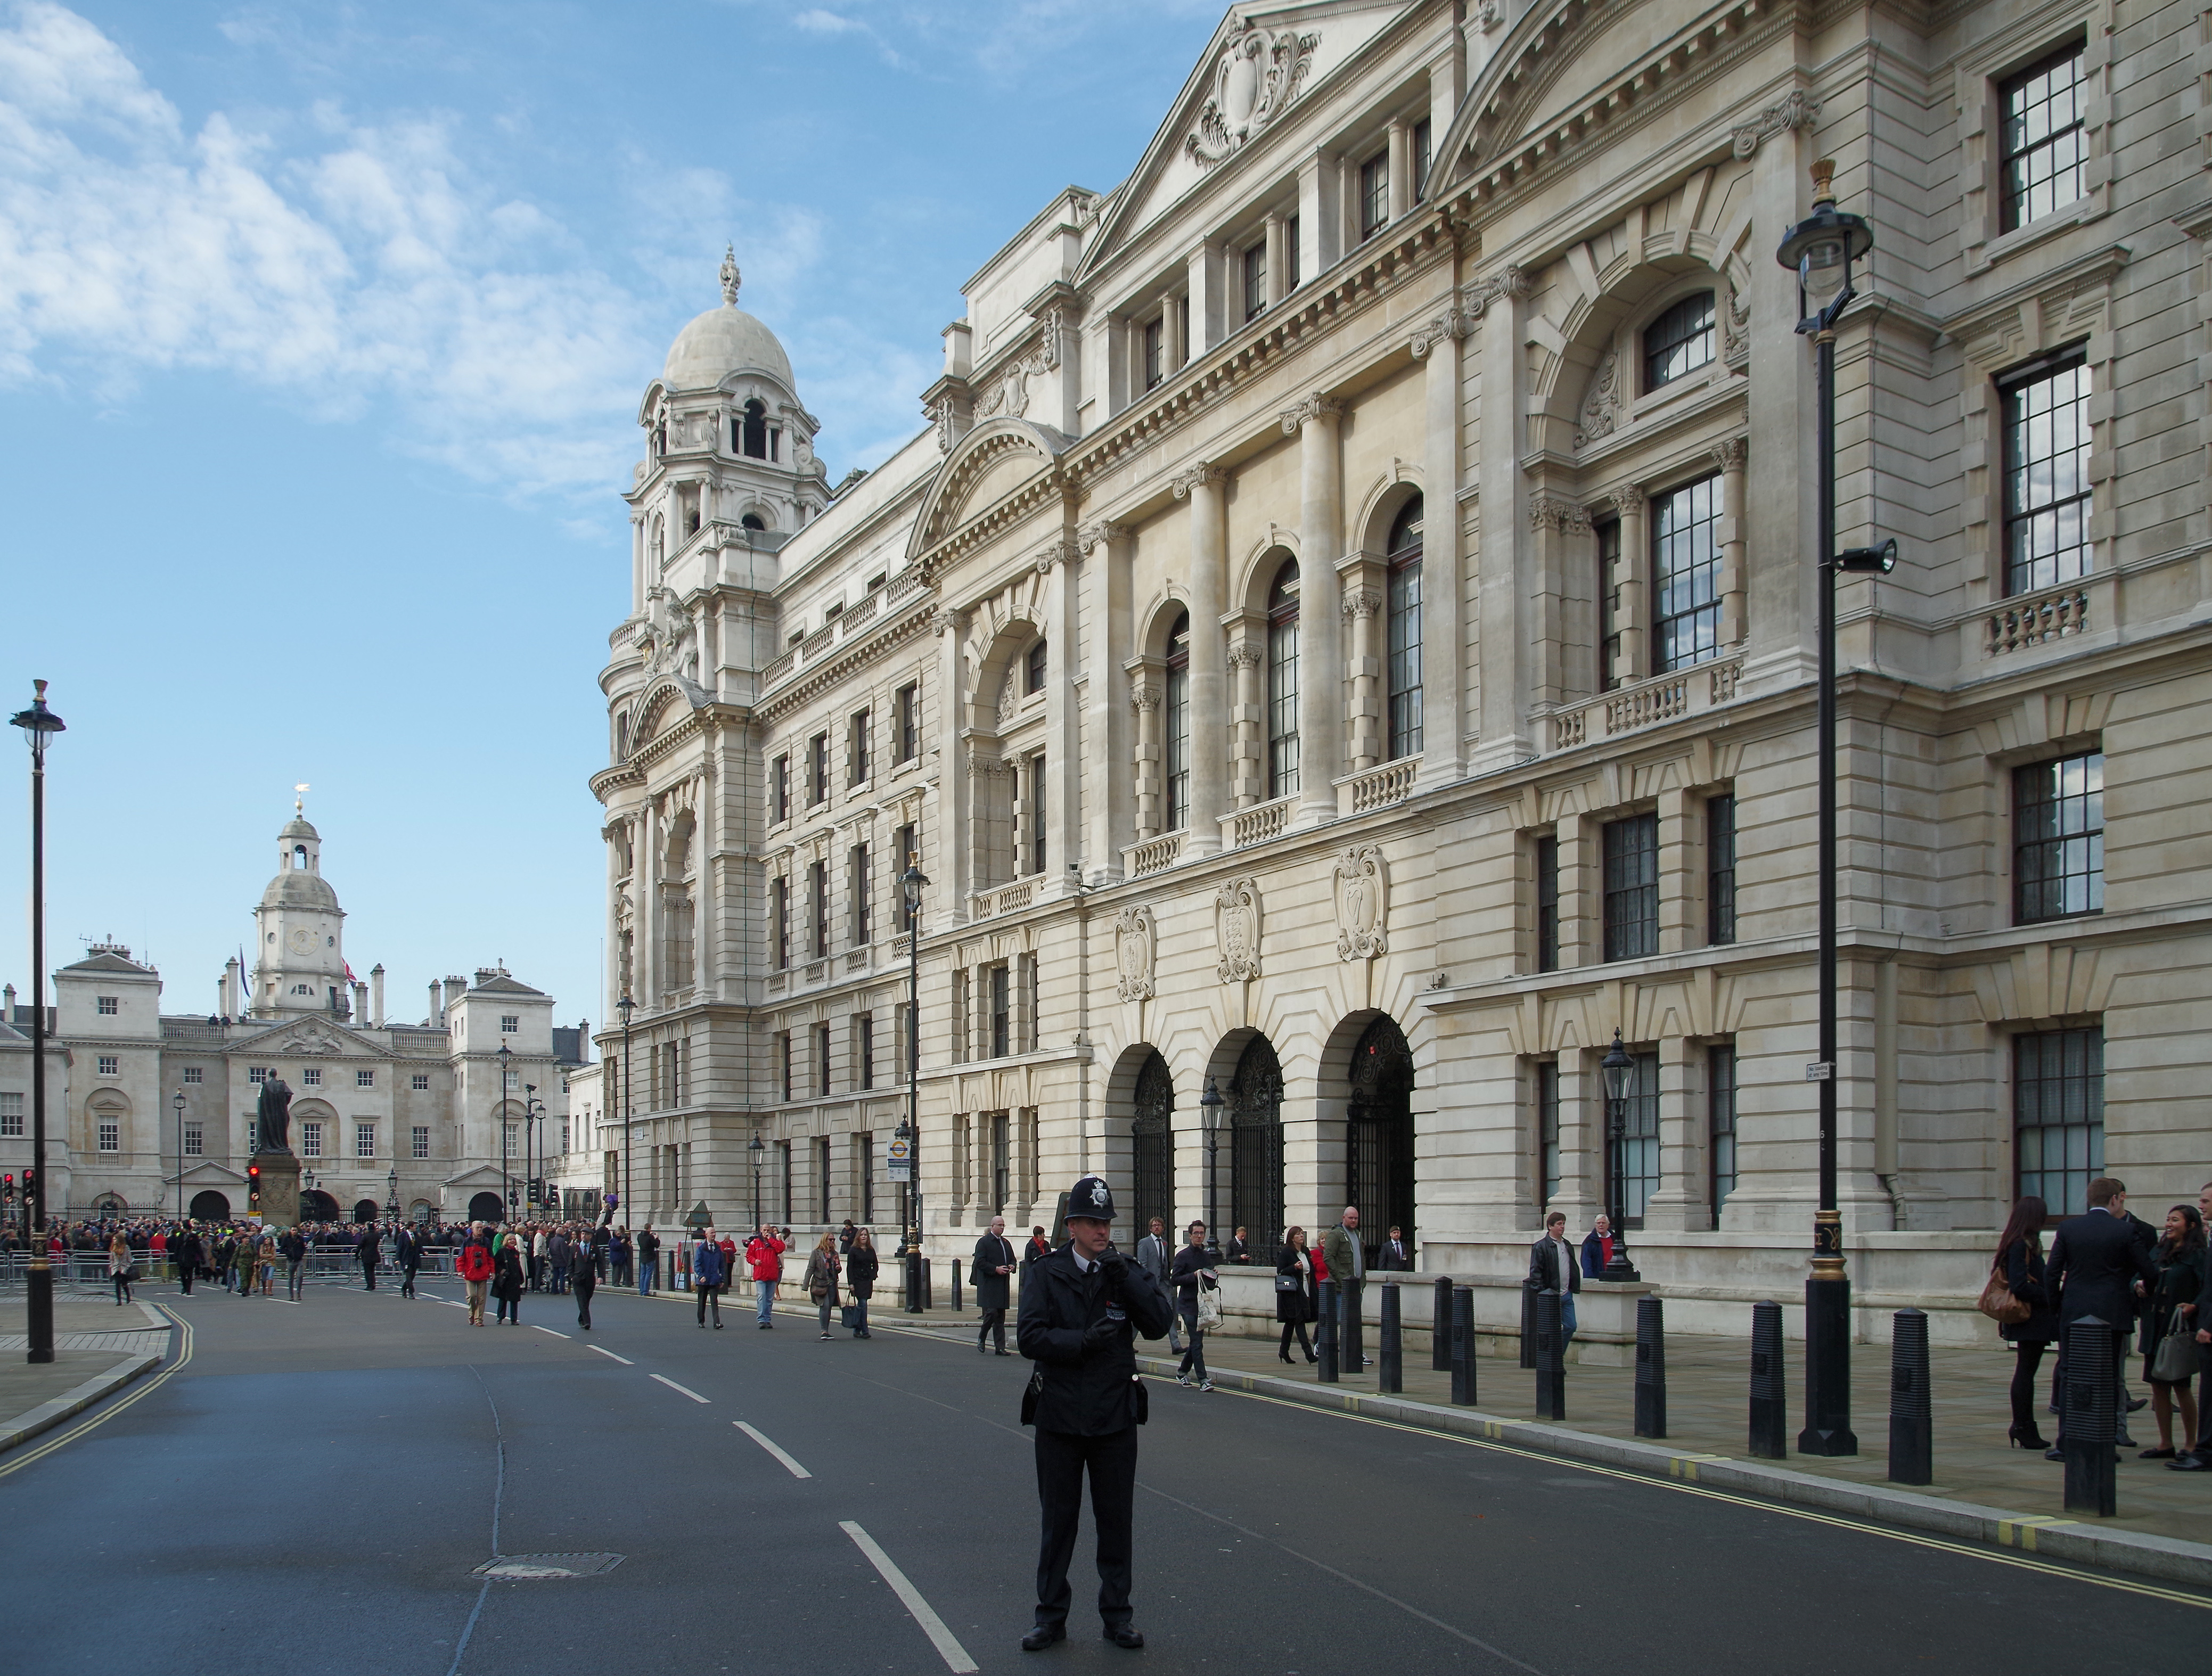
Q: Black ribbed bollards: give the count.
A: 11